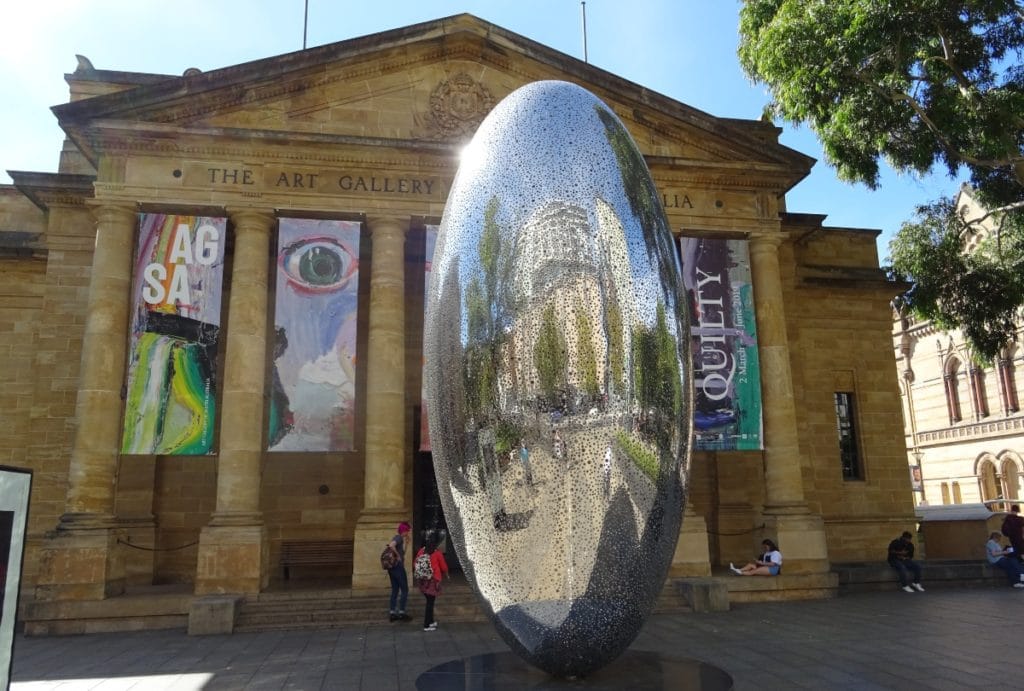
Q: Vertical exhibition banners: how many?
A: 4